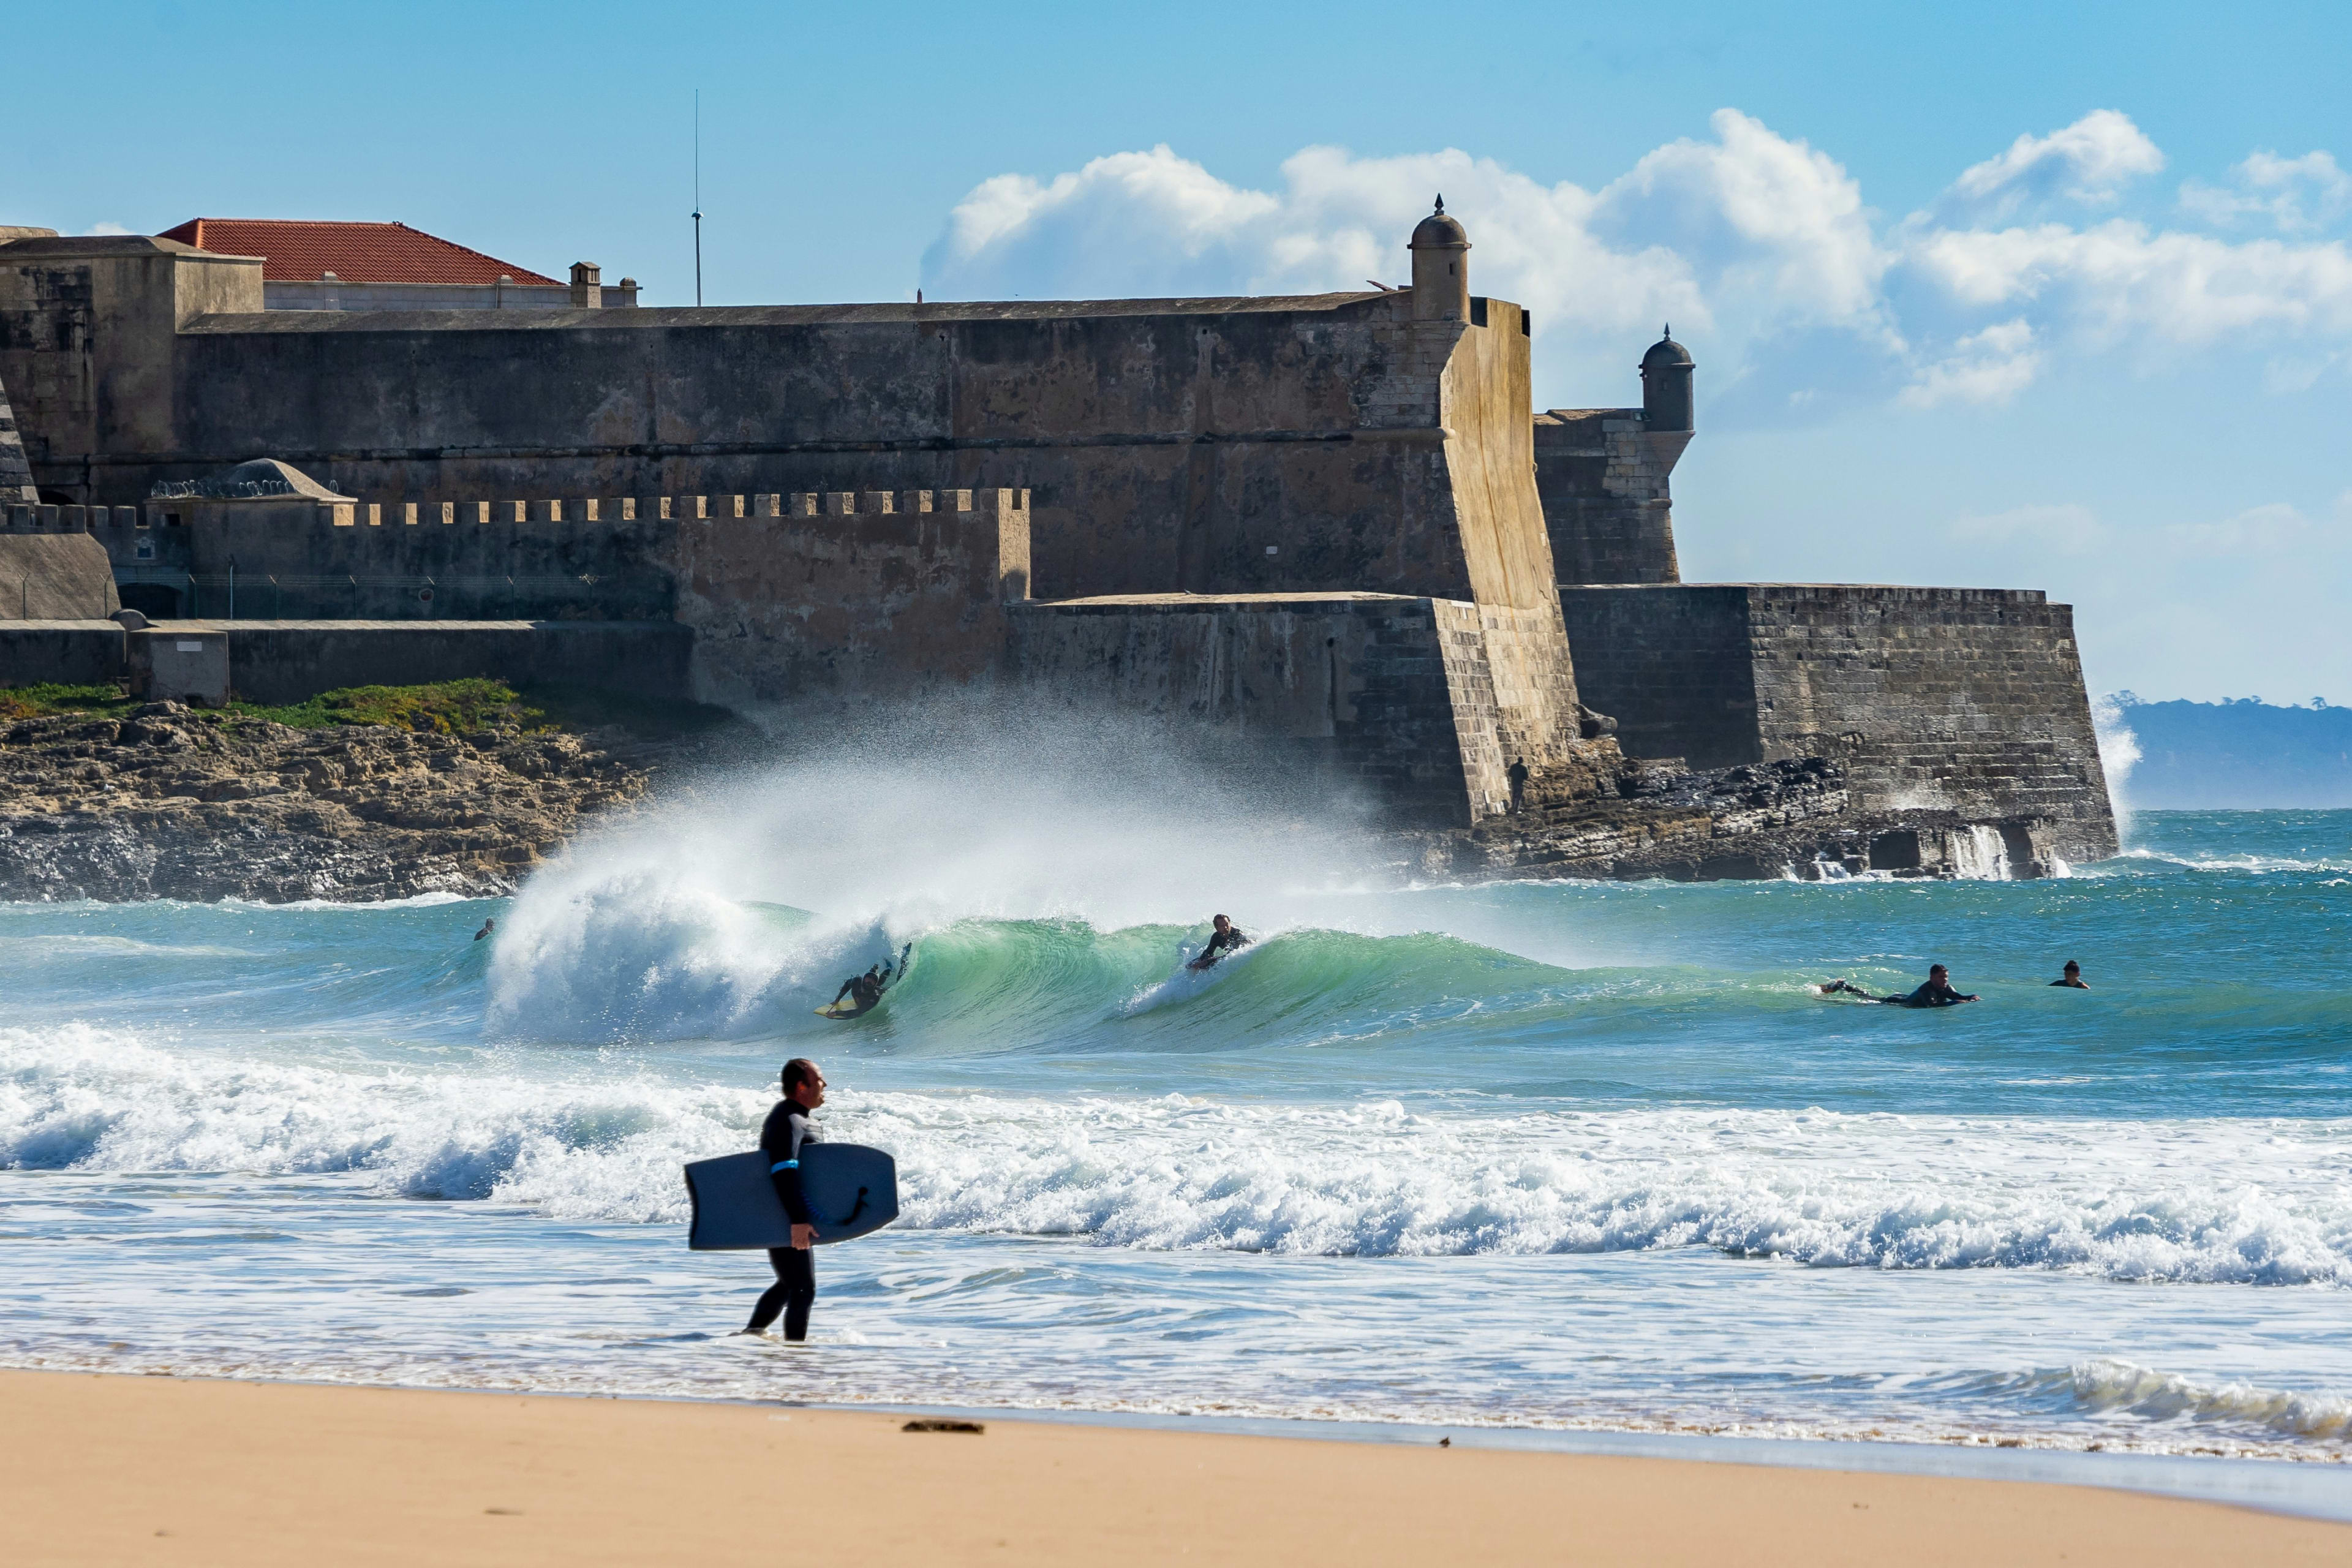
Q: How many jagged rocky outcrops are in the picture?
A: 2